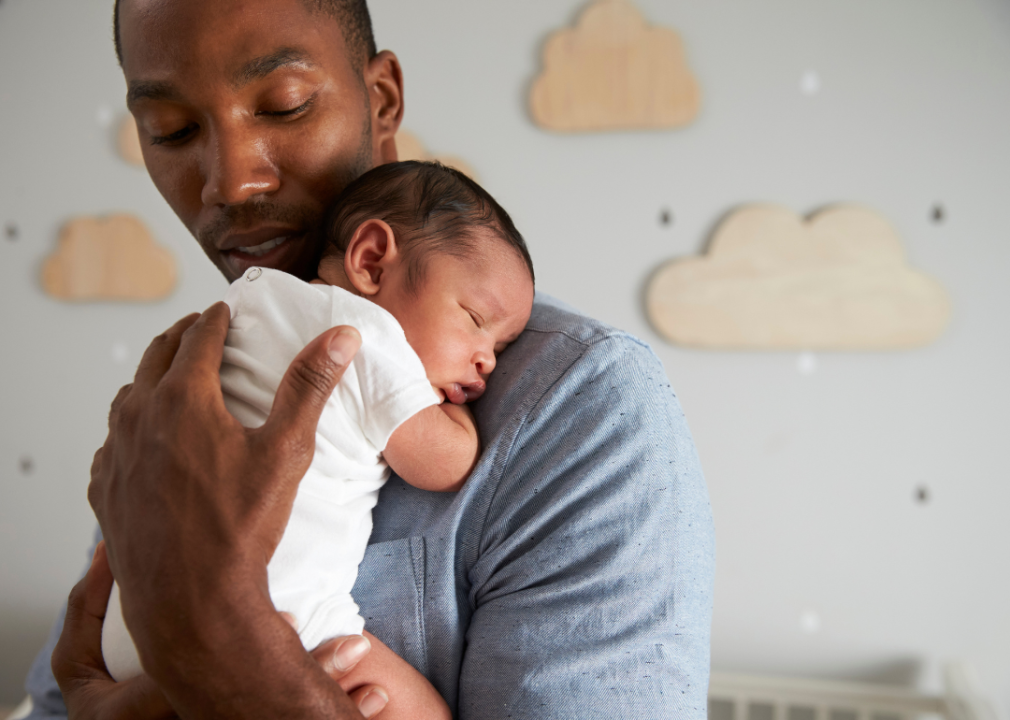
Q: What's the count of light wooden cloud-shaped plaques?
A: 5